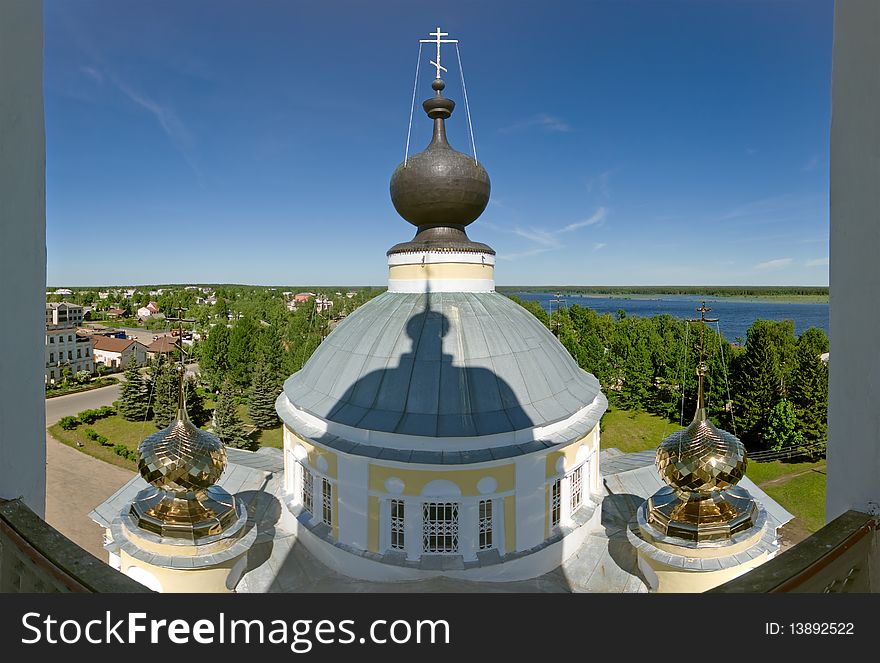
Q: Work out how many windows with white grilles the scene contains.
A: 7